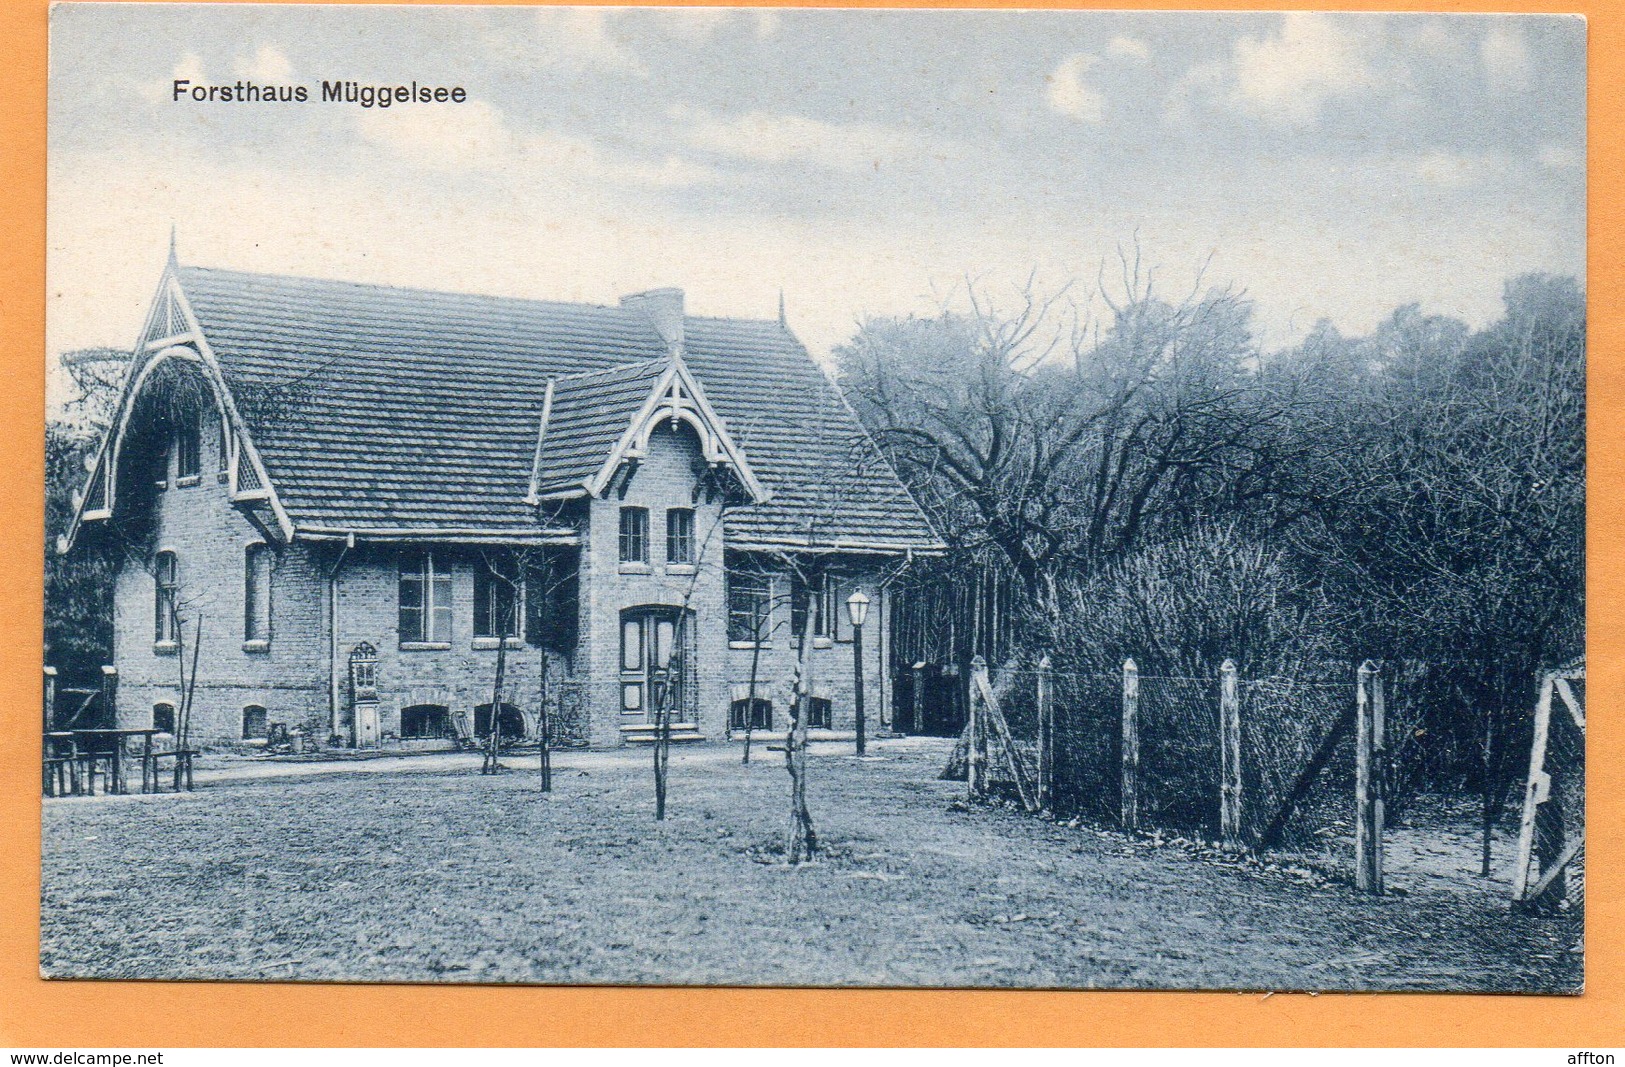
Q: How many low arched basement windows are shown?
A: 6